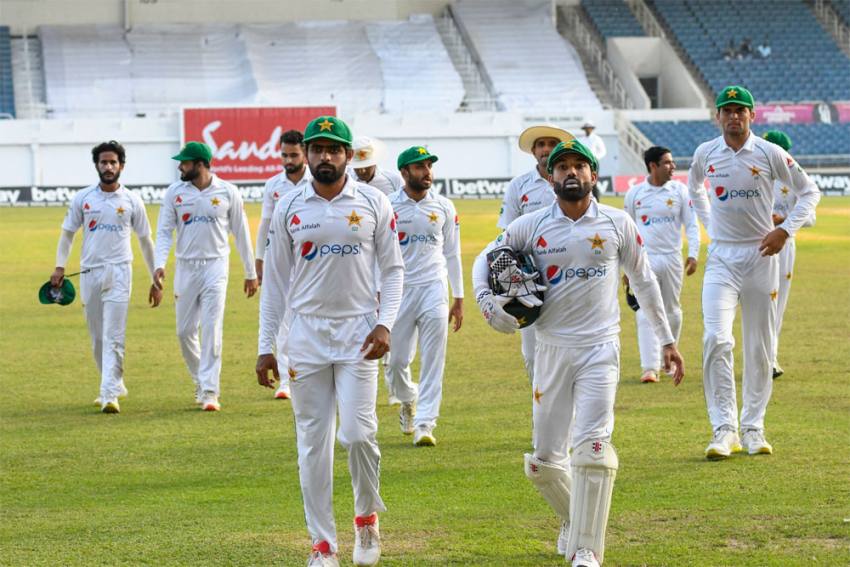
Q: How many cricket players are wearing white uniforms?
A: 11